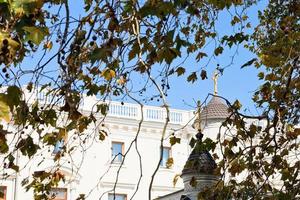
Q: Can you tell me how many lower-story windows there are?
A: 3